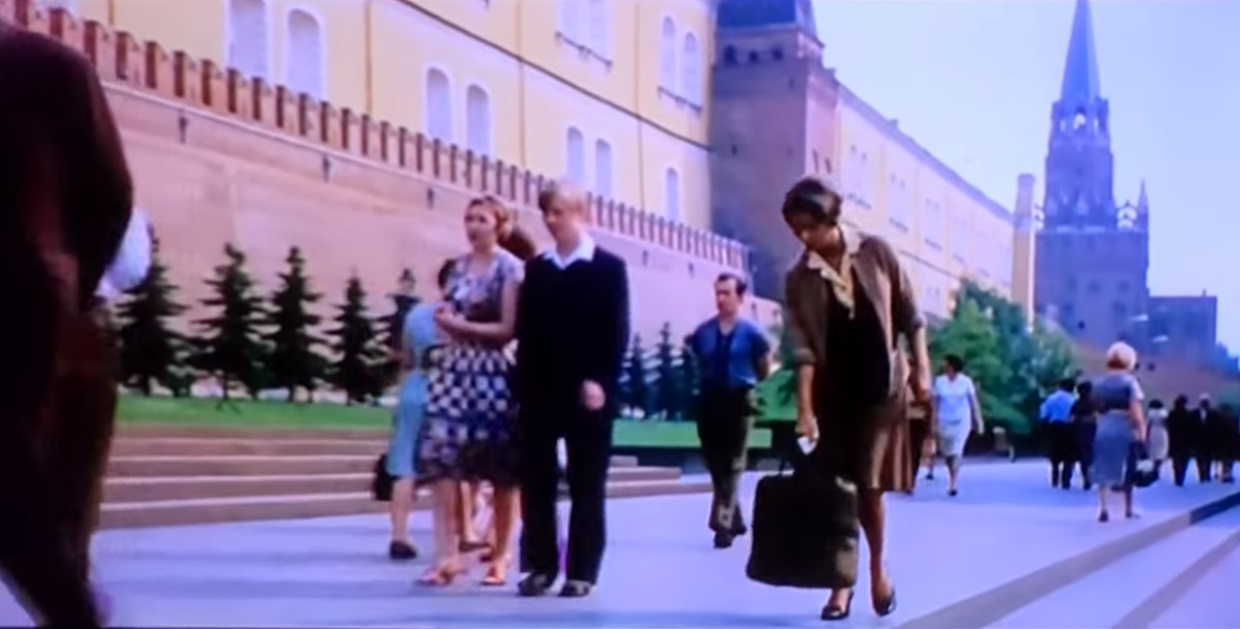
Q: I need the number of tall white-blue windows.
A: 11